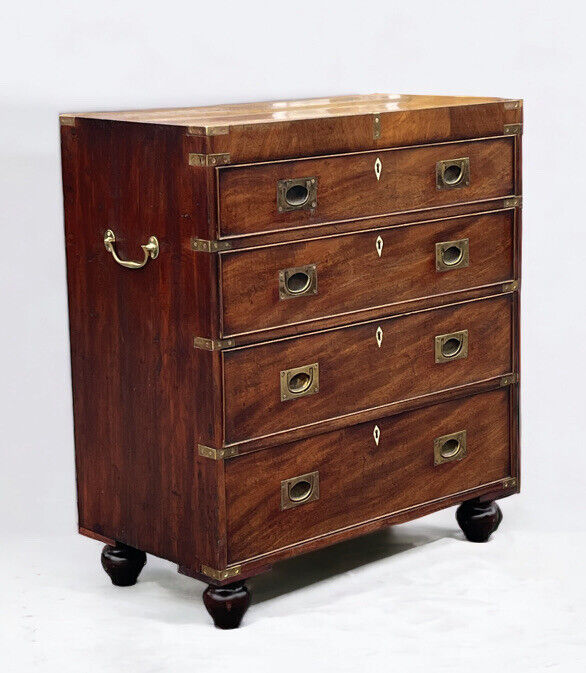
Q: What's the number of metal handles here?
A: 9